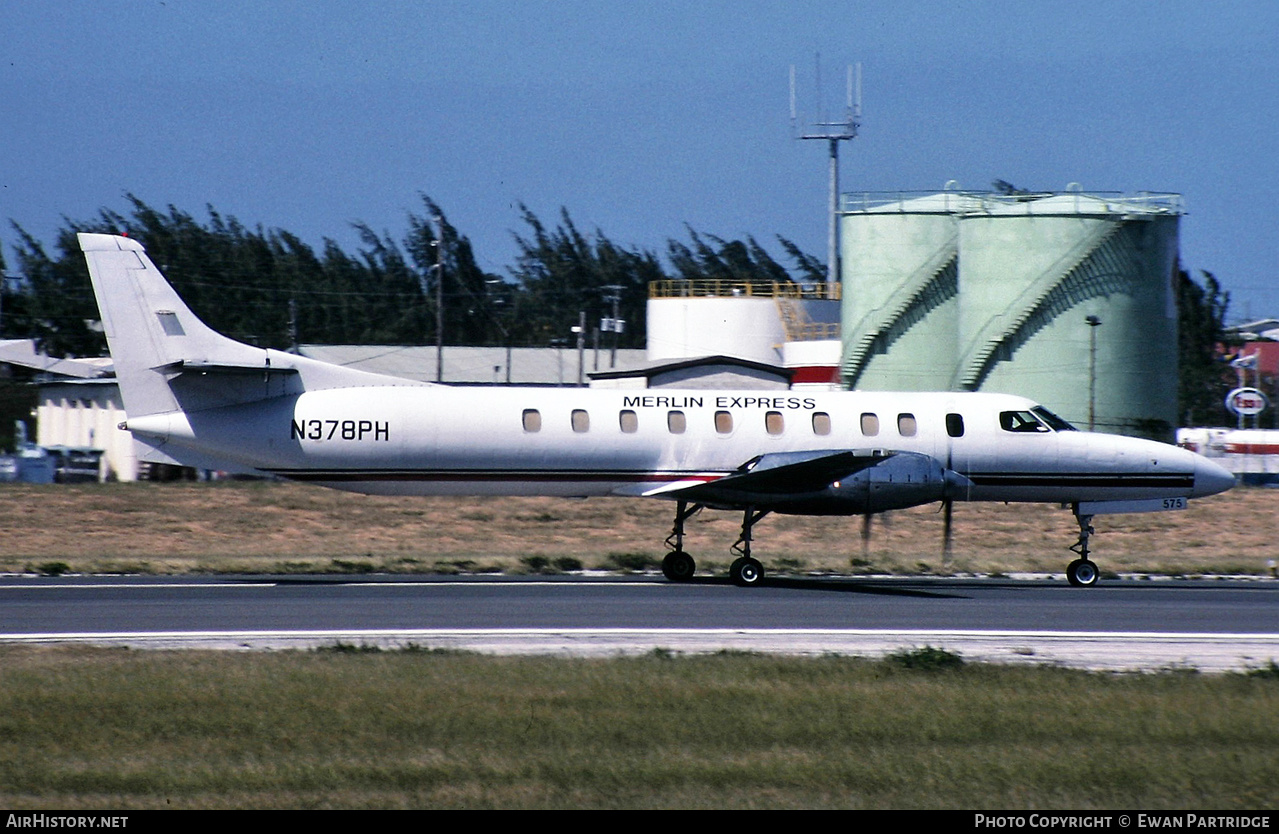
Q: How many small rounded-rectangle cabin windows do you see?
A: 10